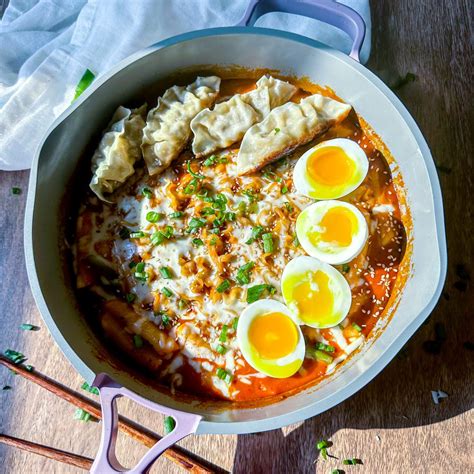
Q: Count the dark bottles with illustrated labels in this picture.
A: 0